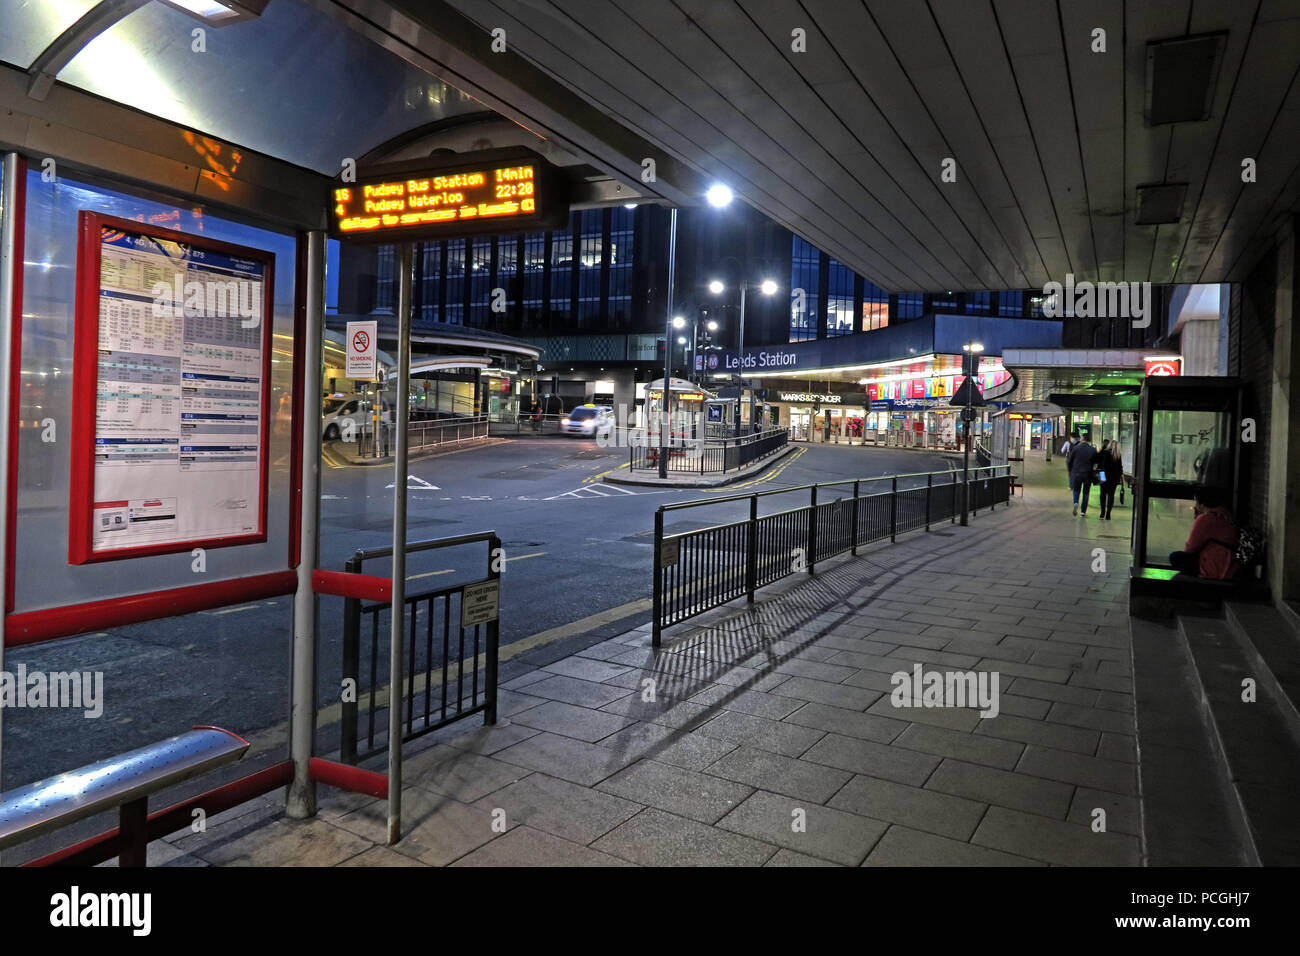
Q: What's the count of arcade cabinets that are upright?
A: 0